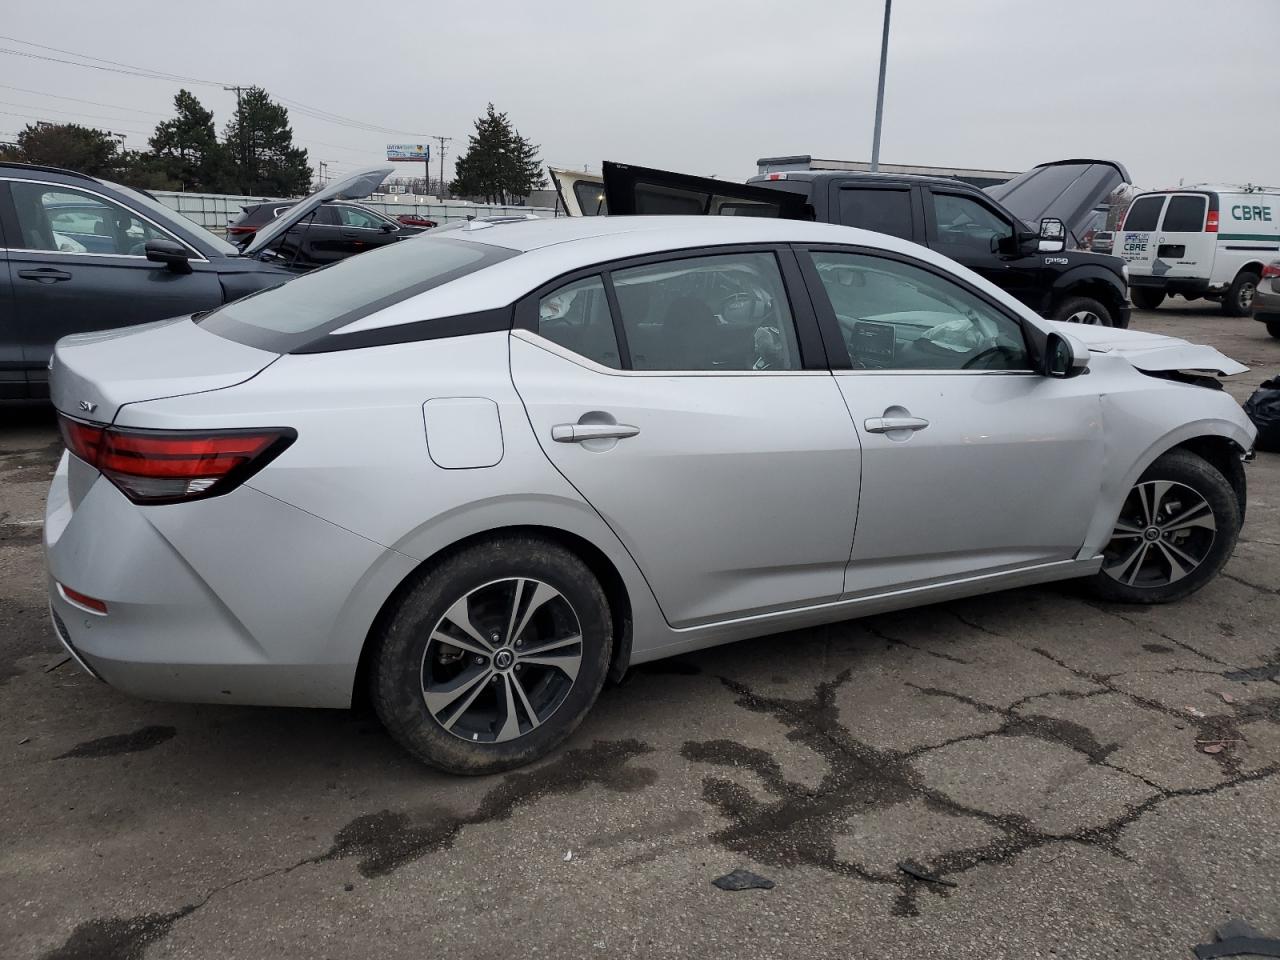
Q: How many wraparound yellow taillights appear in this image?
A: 0